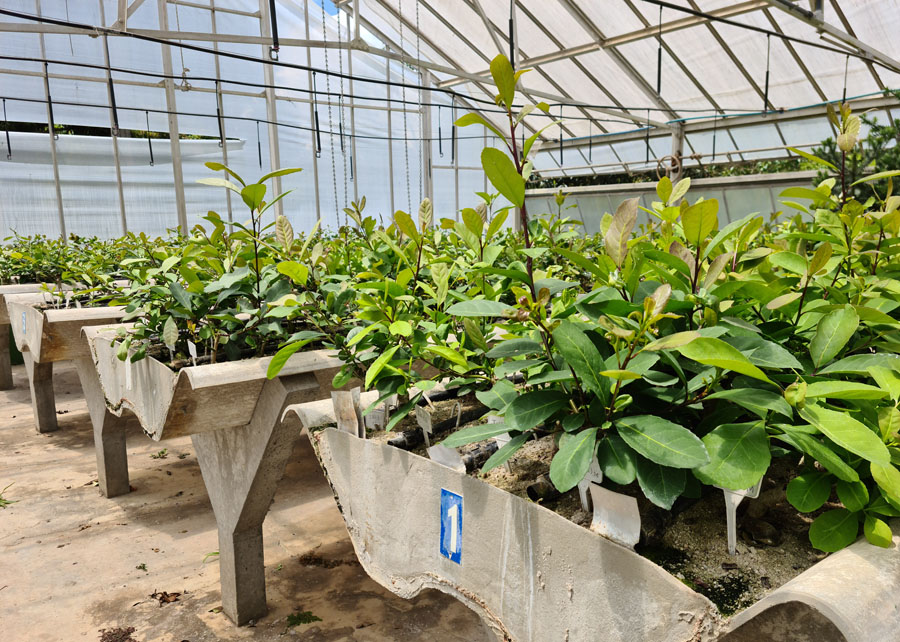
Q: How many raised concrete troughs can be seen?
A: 4